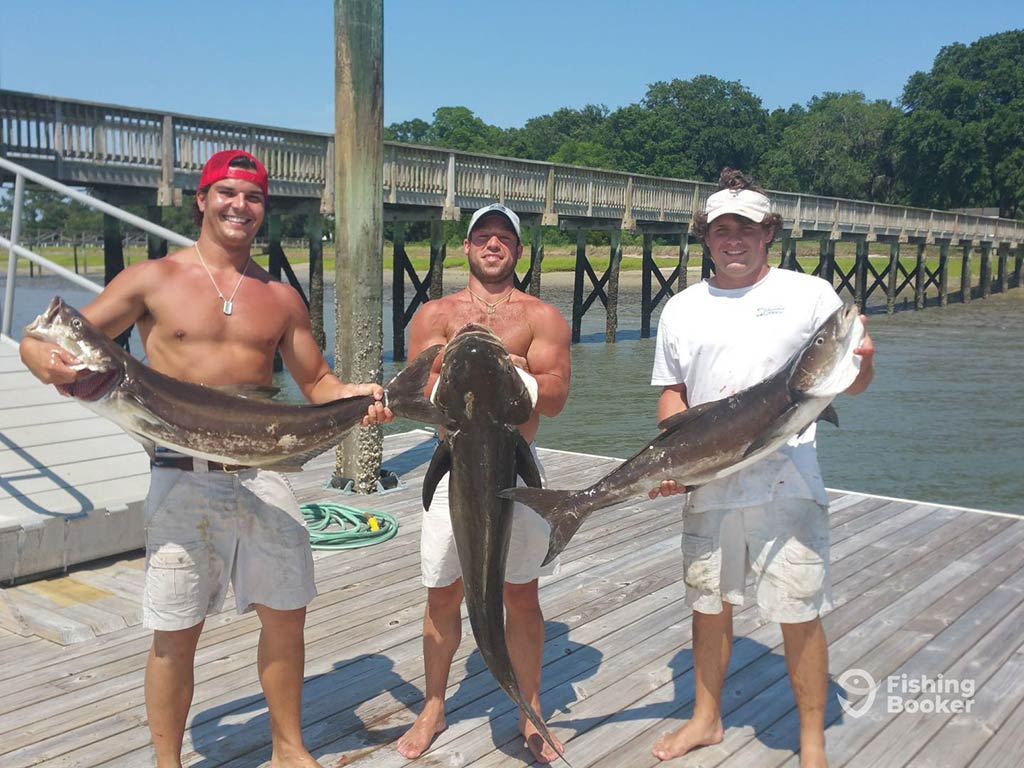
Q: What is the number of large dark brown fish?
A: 3